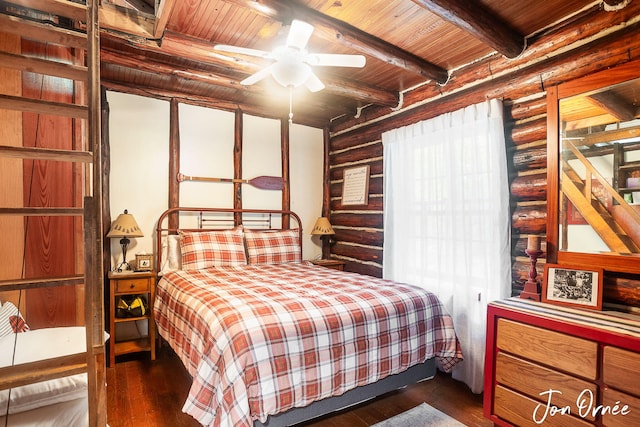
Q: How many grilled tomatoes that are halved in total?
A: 0